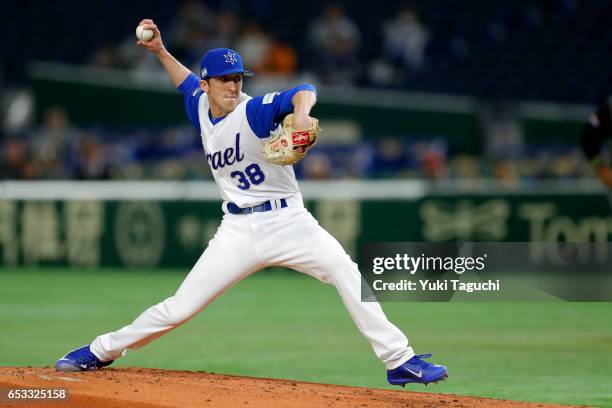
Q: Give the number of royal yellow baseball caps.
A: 0